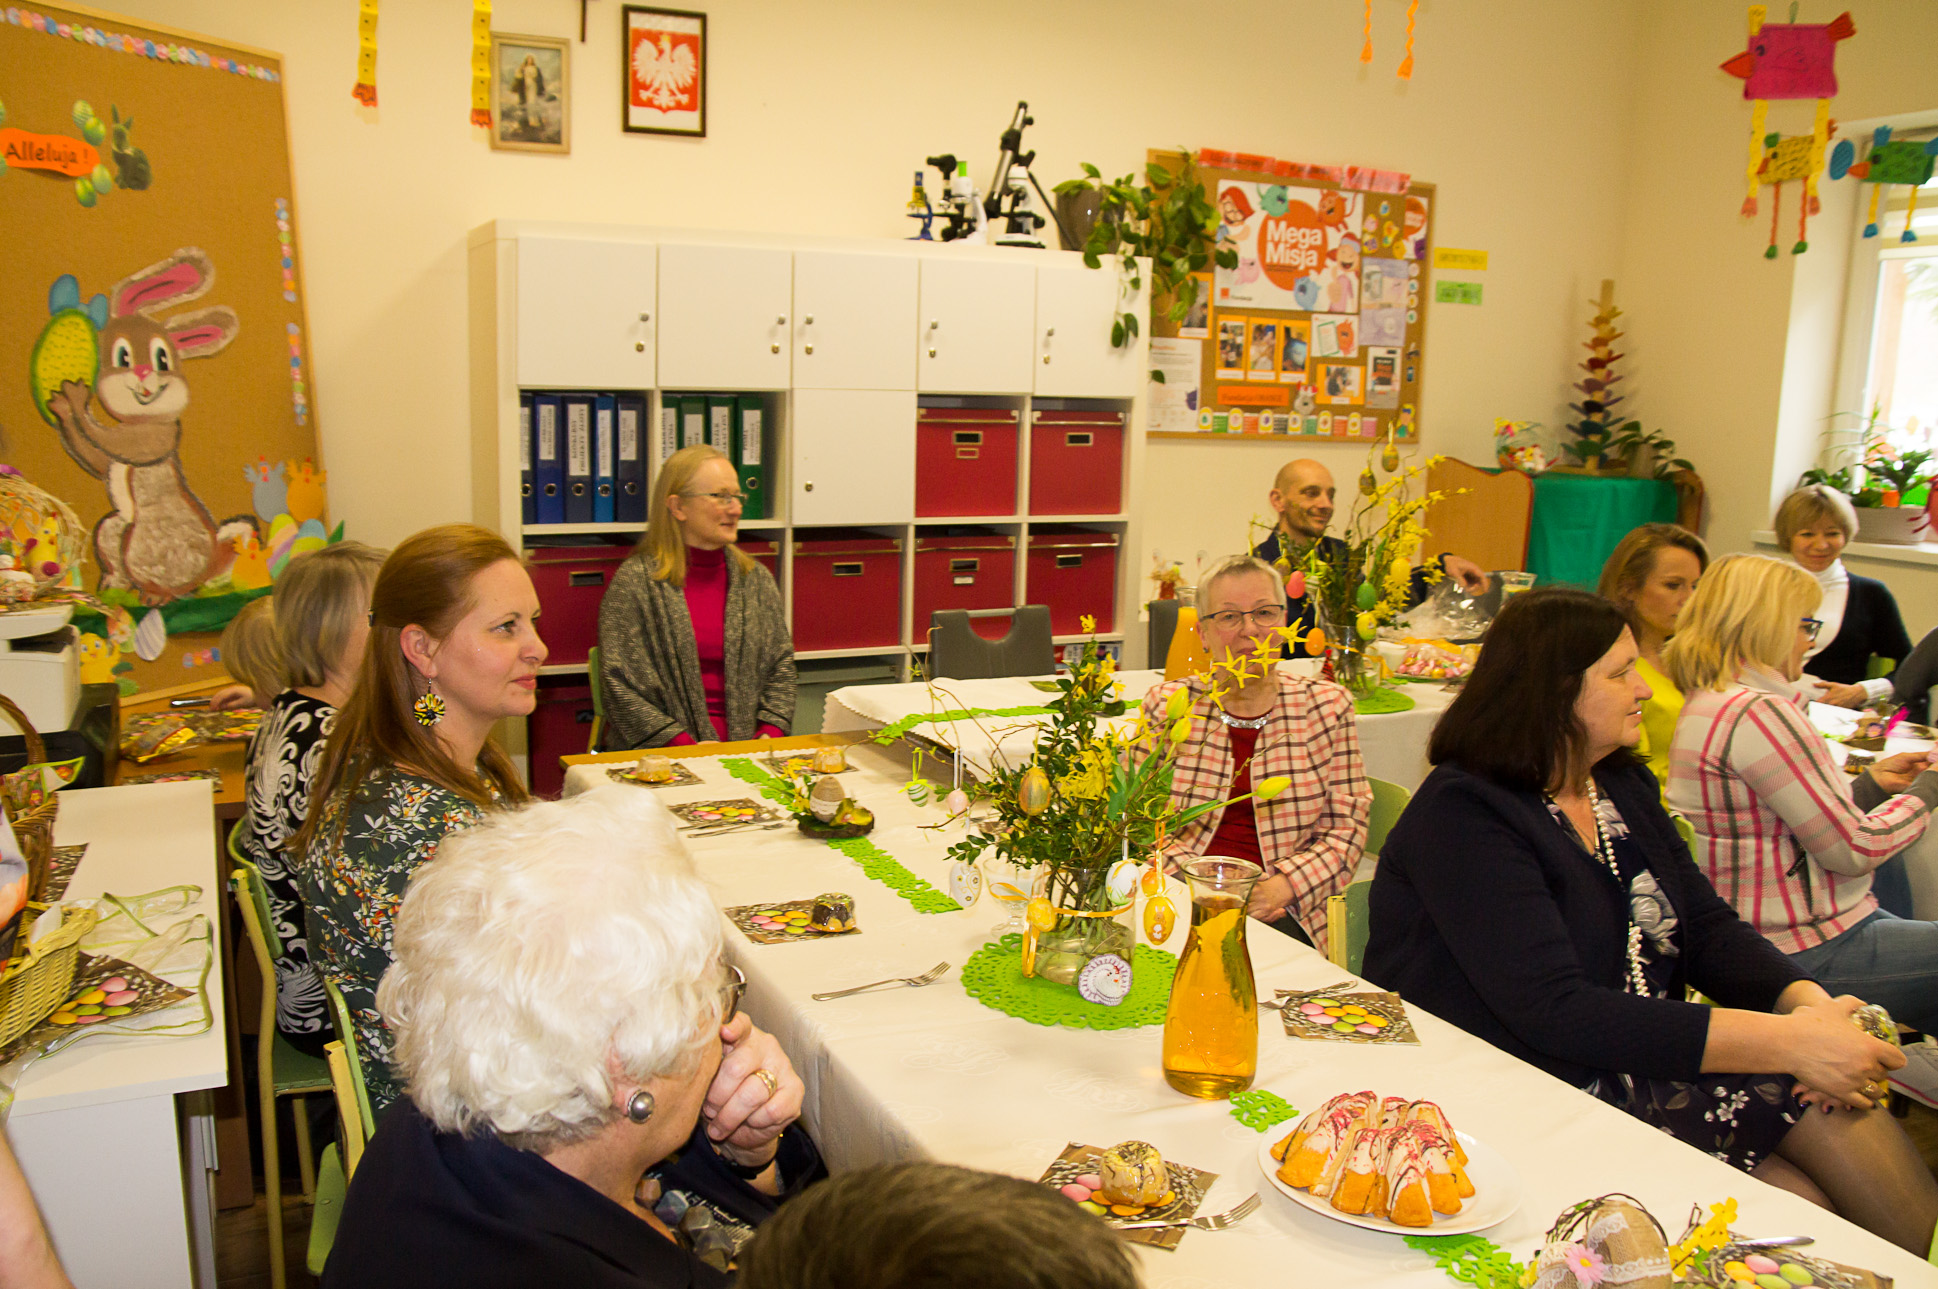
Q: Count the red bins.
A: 8